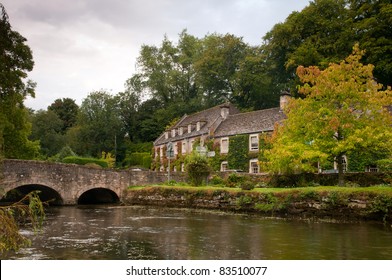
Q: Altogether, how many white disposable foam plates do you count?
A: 0